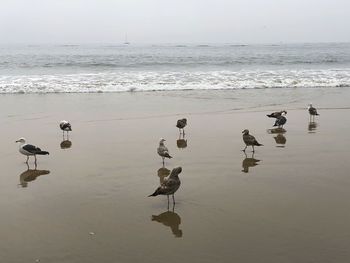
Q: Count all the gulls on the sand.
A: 9